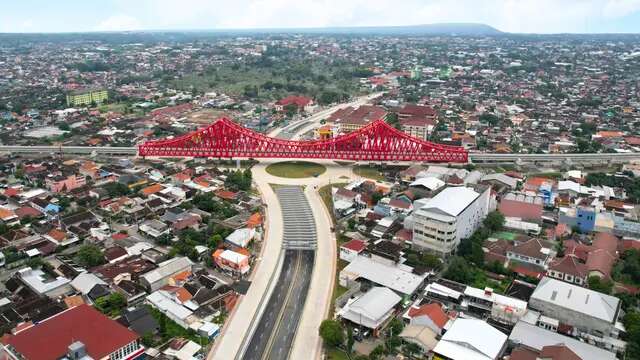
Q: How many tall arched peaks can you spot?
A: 2